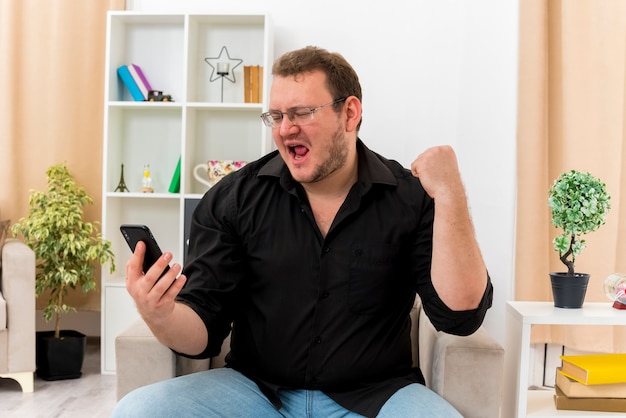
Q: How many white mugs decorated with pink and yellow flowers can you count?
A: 1